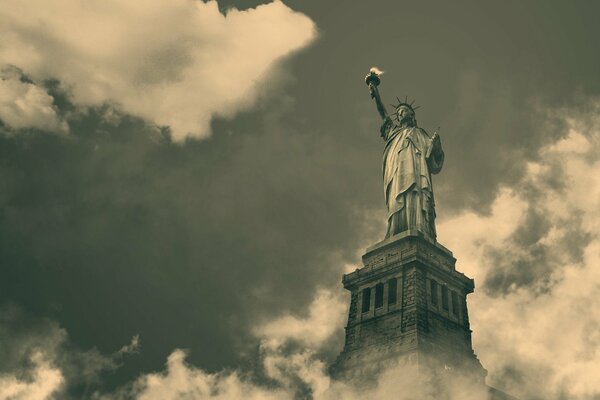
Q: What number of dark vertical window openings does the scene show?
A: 6